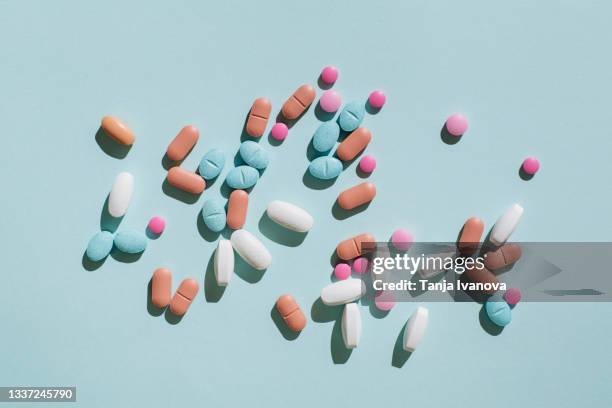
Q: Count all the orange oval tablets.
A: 15